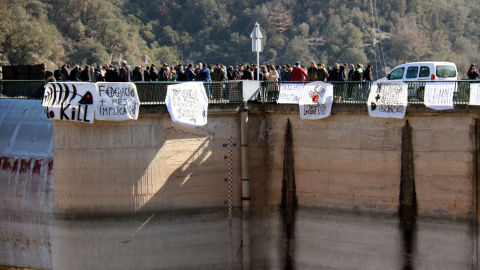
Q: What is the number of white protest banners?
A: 8